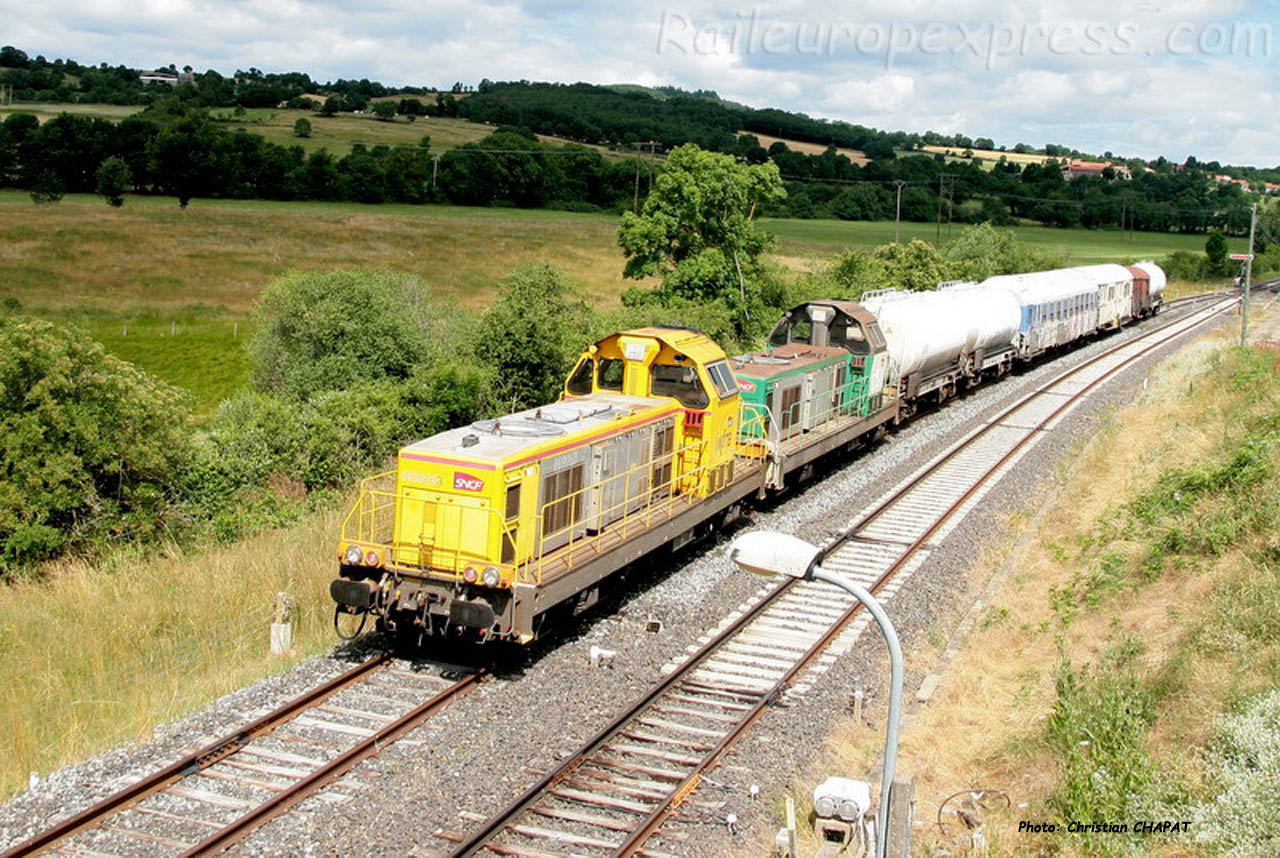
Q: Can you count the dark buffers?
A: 2